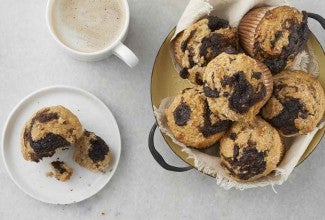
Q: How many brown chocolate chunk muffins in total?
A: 7